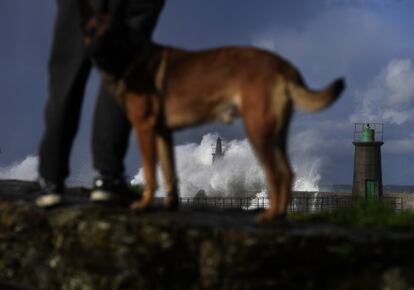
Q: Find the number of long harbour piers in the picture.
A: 1